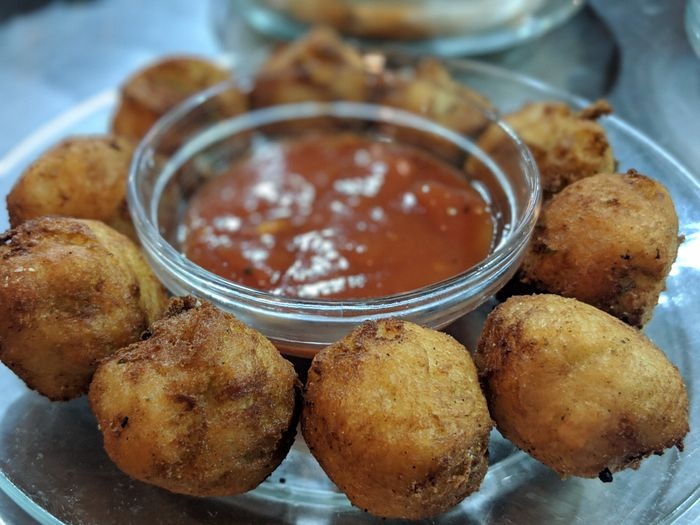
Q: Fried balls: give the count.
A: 10